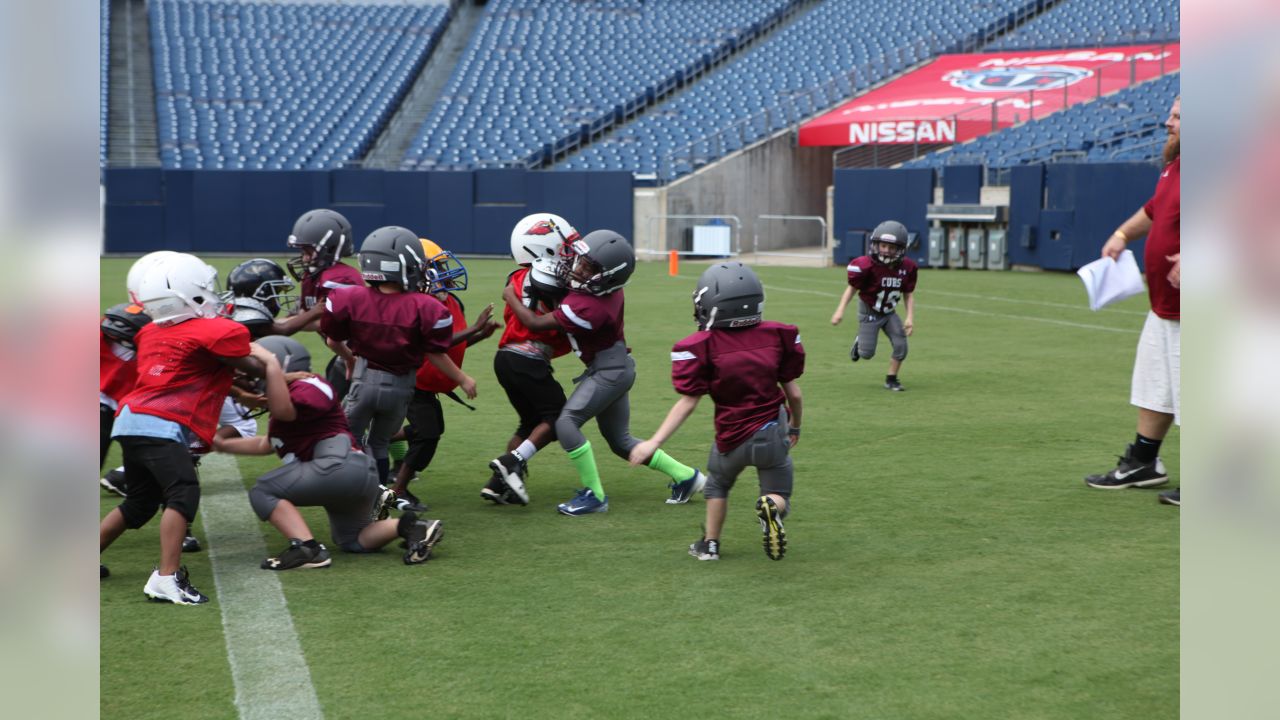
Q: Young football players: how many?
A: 11